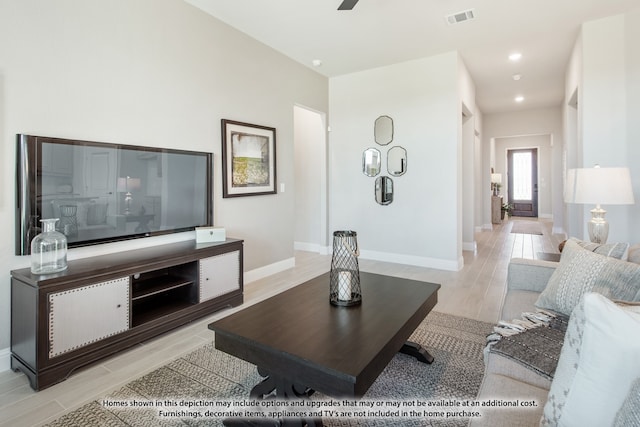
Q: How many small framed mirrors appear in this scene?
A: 4